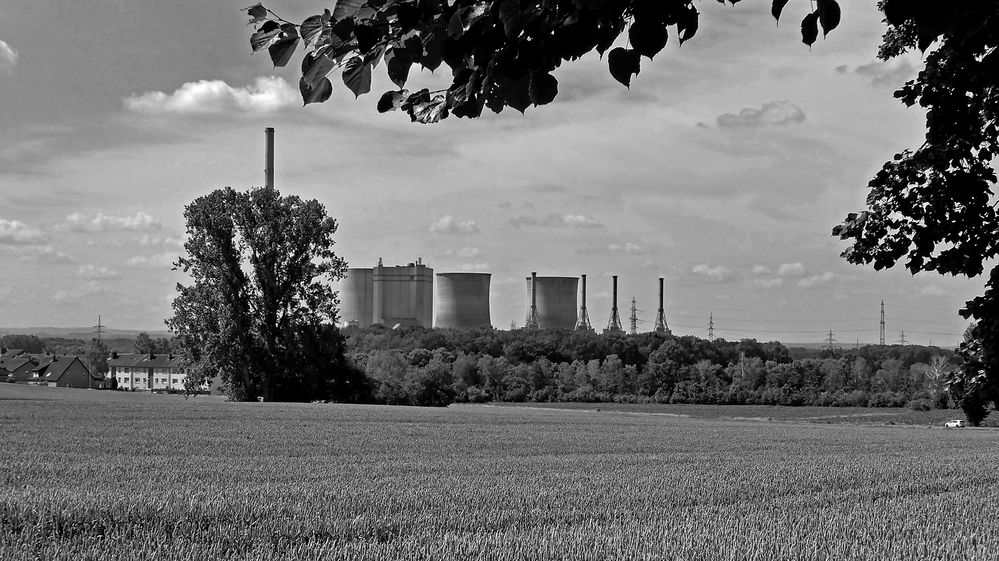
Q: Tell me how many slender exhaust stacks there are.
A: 5